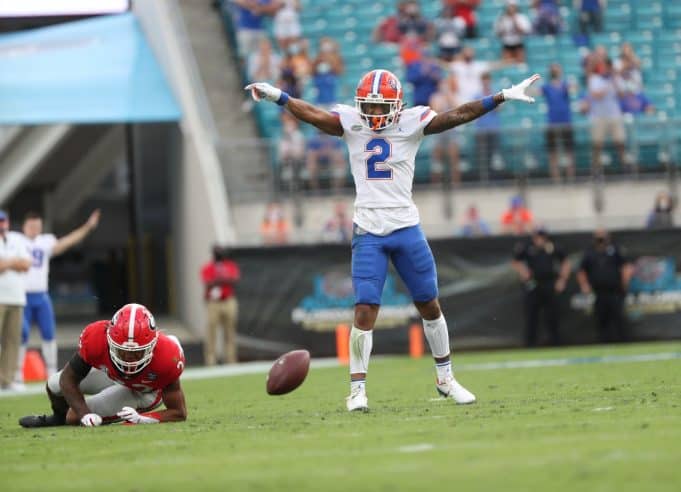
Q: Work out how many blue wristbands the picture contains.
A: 2